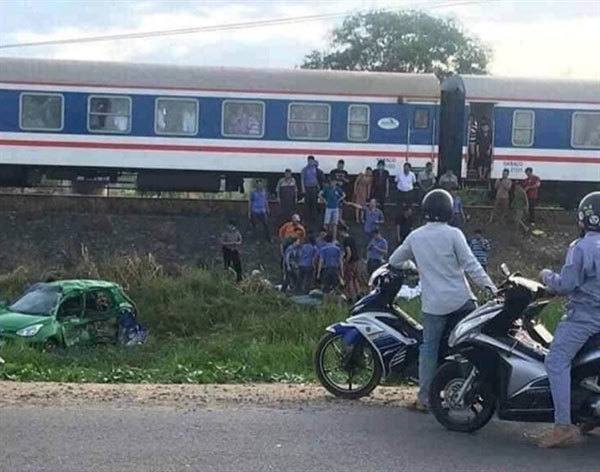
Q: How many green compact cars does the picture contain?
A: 1